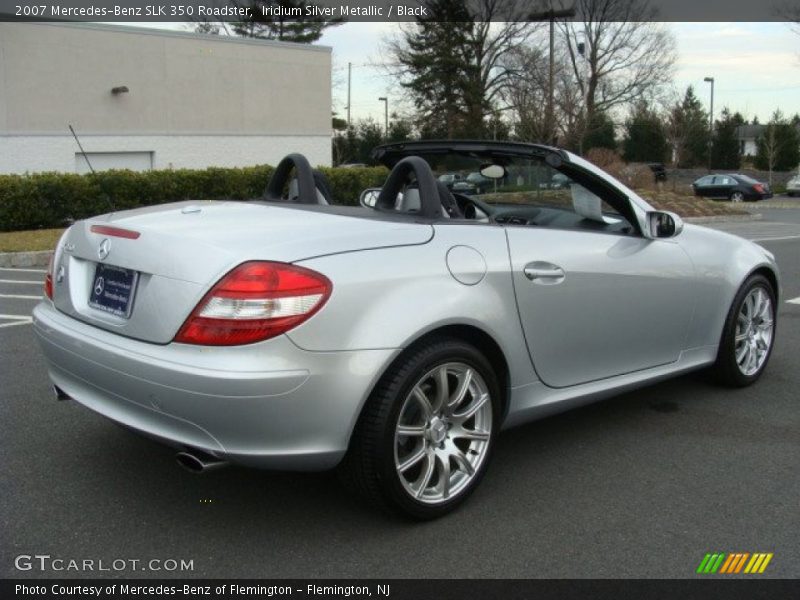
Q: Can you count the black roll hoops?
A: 2